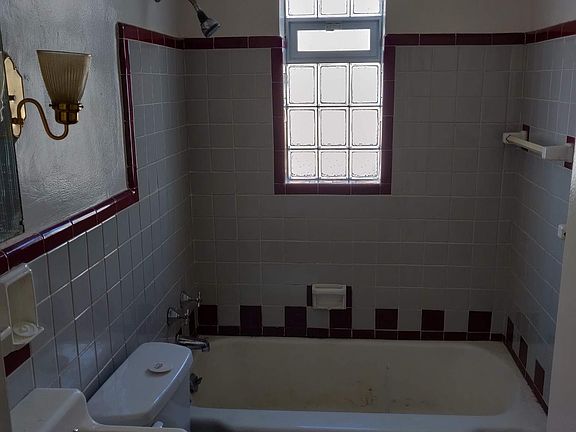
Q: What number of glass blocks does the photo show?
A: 12